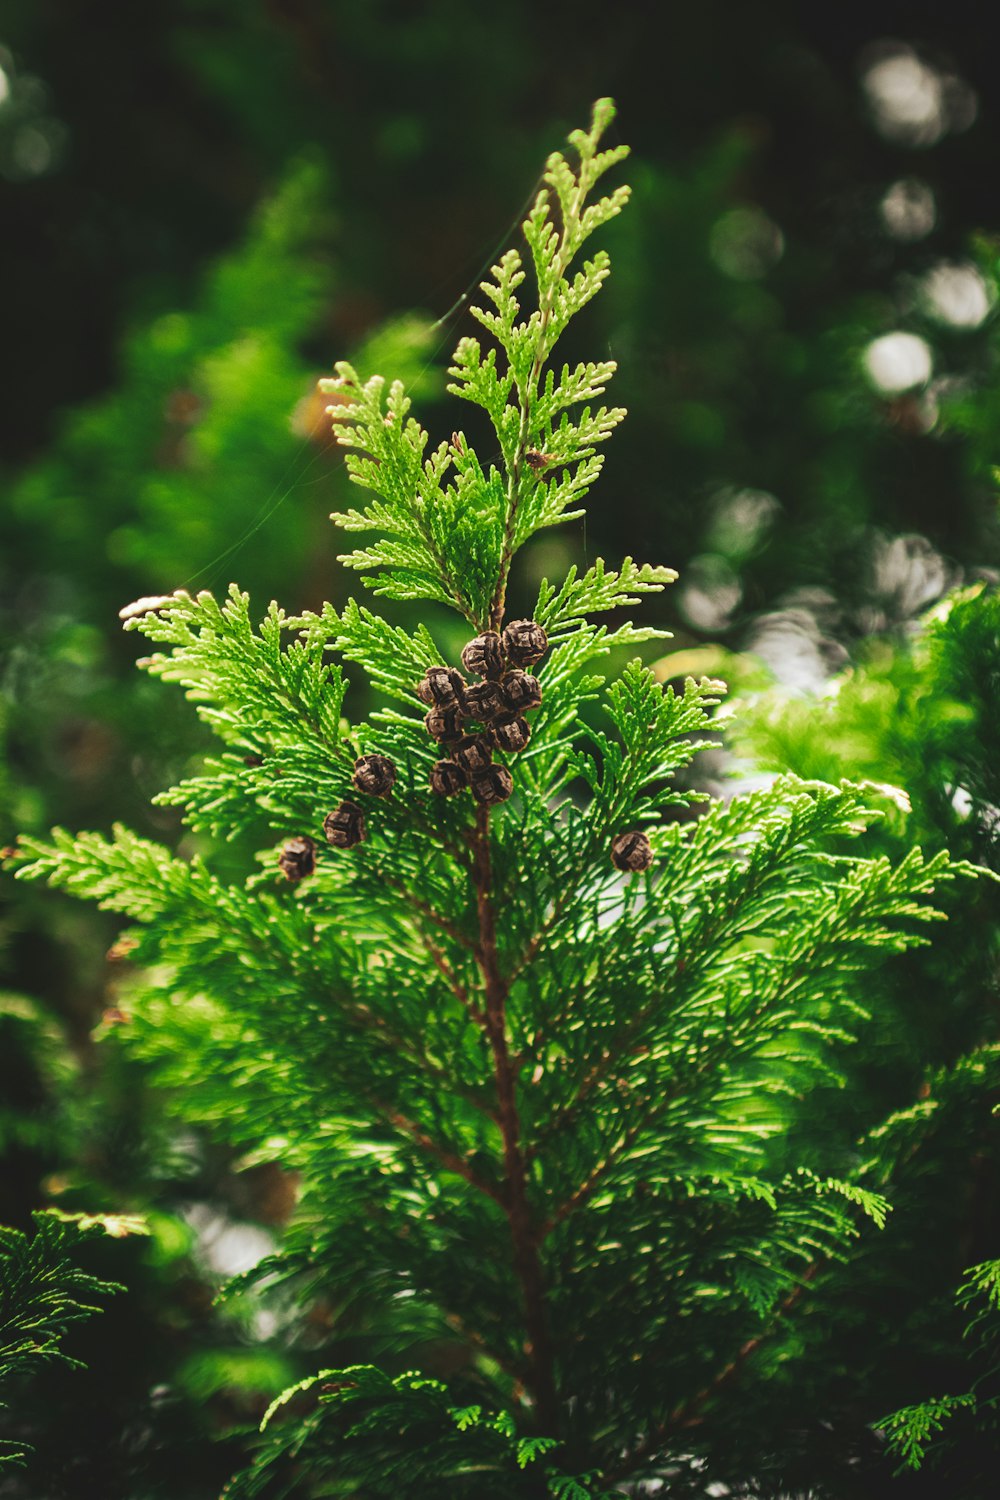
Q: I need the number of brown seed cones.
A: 14